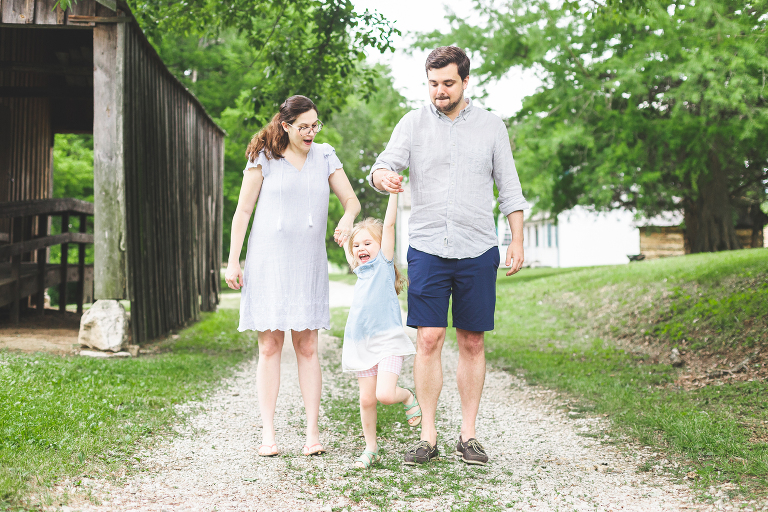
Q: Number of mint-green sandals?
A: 2